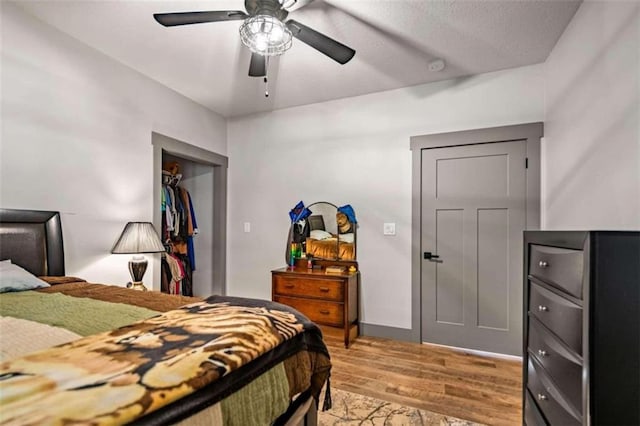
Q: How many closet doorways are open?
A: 1